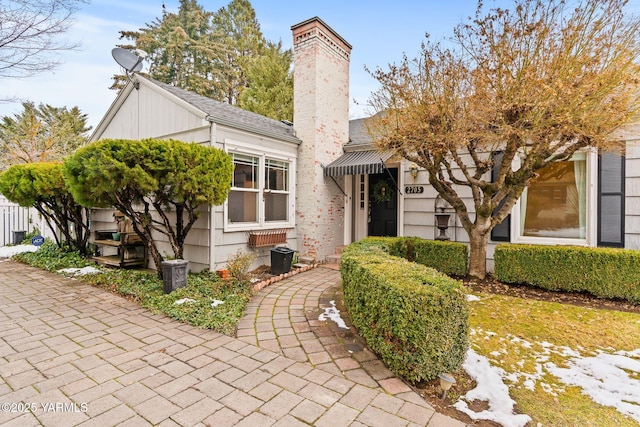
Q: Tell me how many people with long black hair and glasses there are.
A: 0